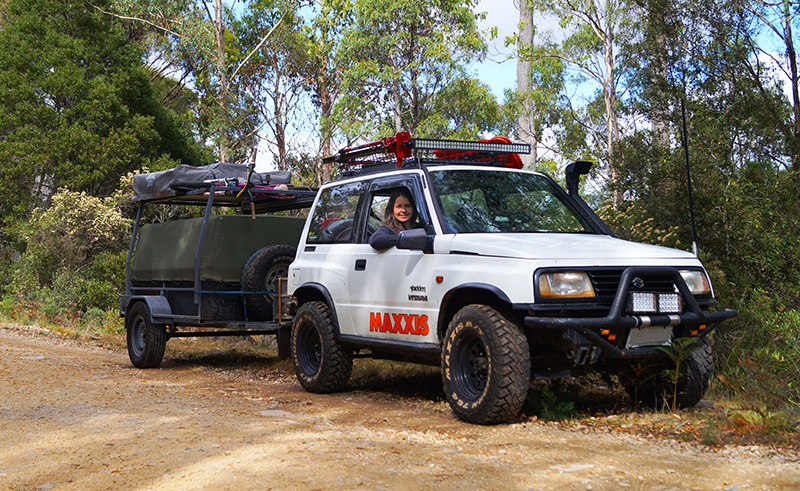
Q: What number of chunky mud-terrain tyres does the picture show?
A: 4